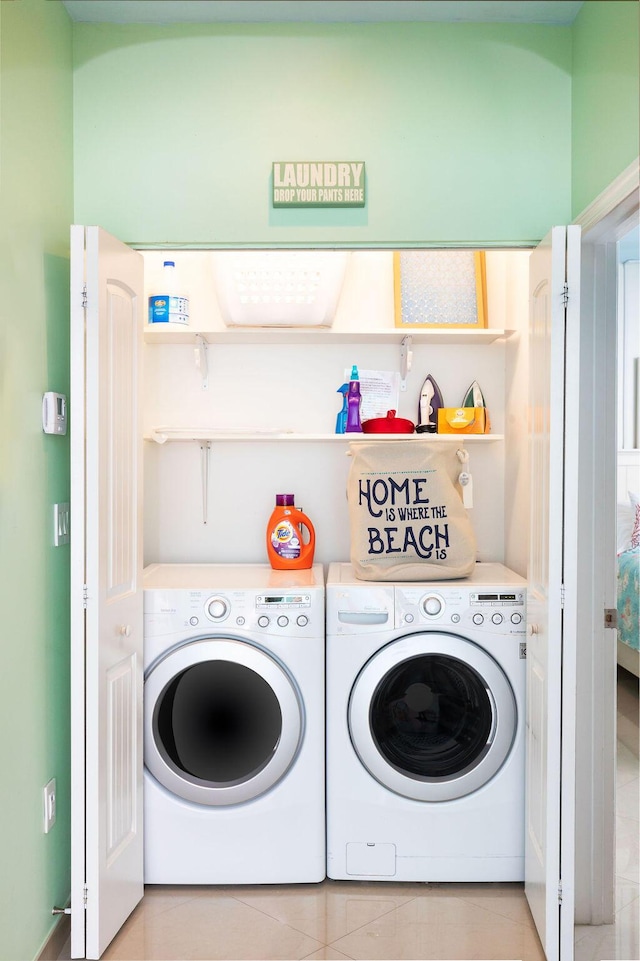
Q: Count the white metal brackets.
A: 3